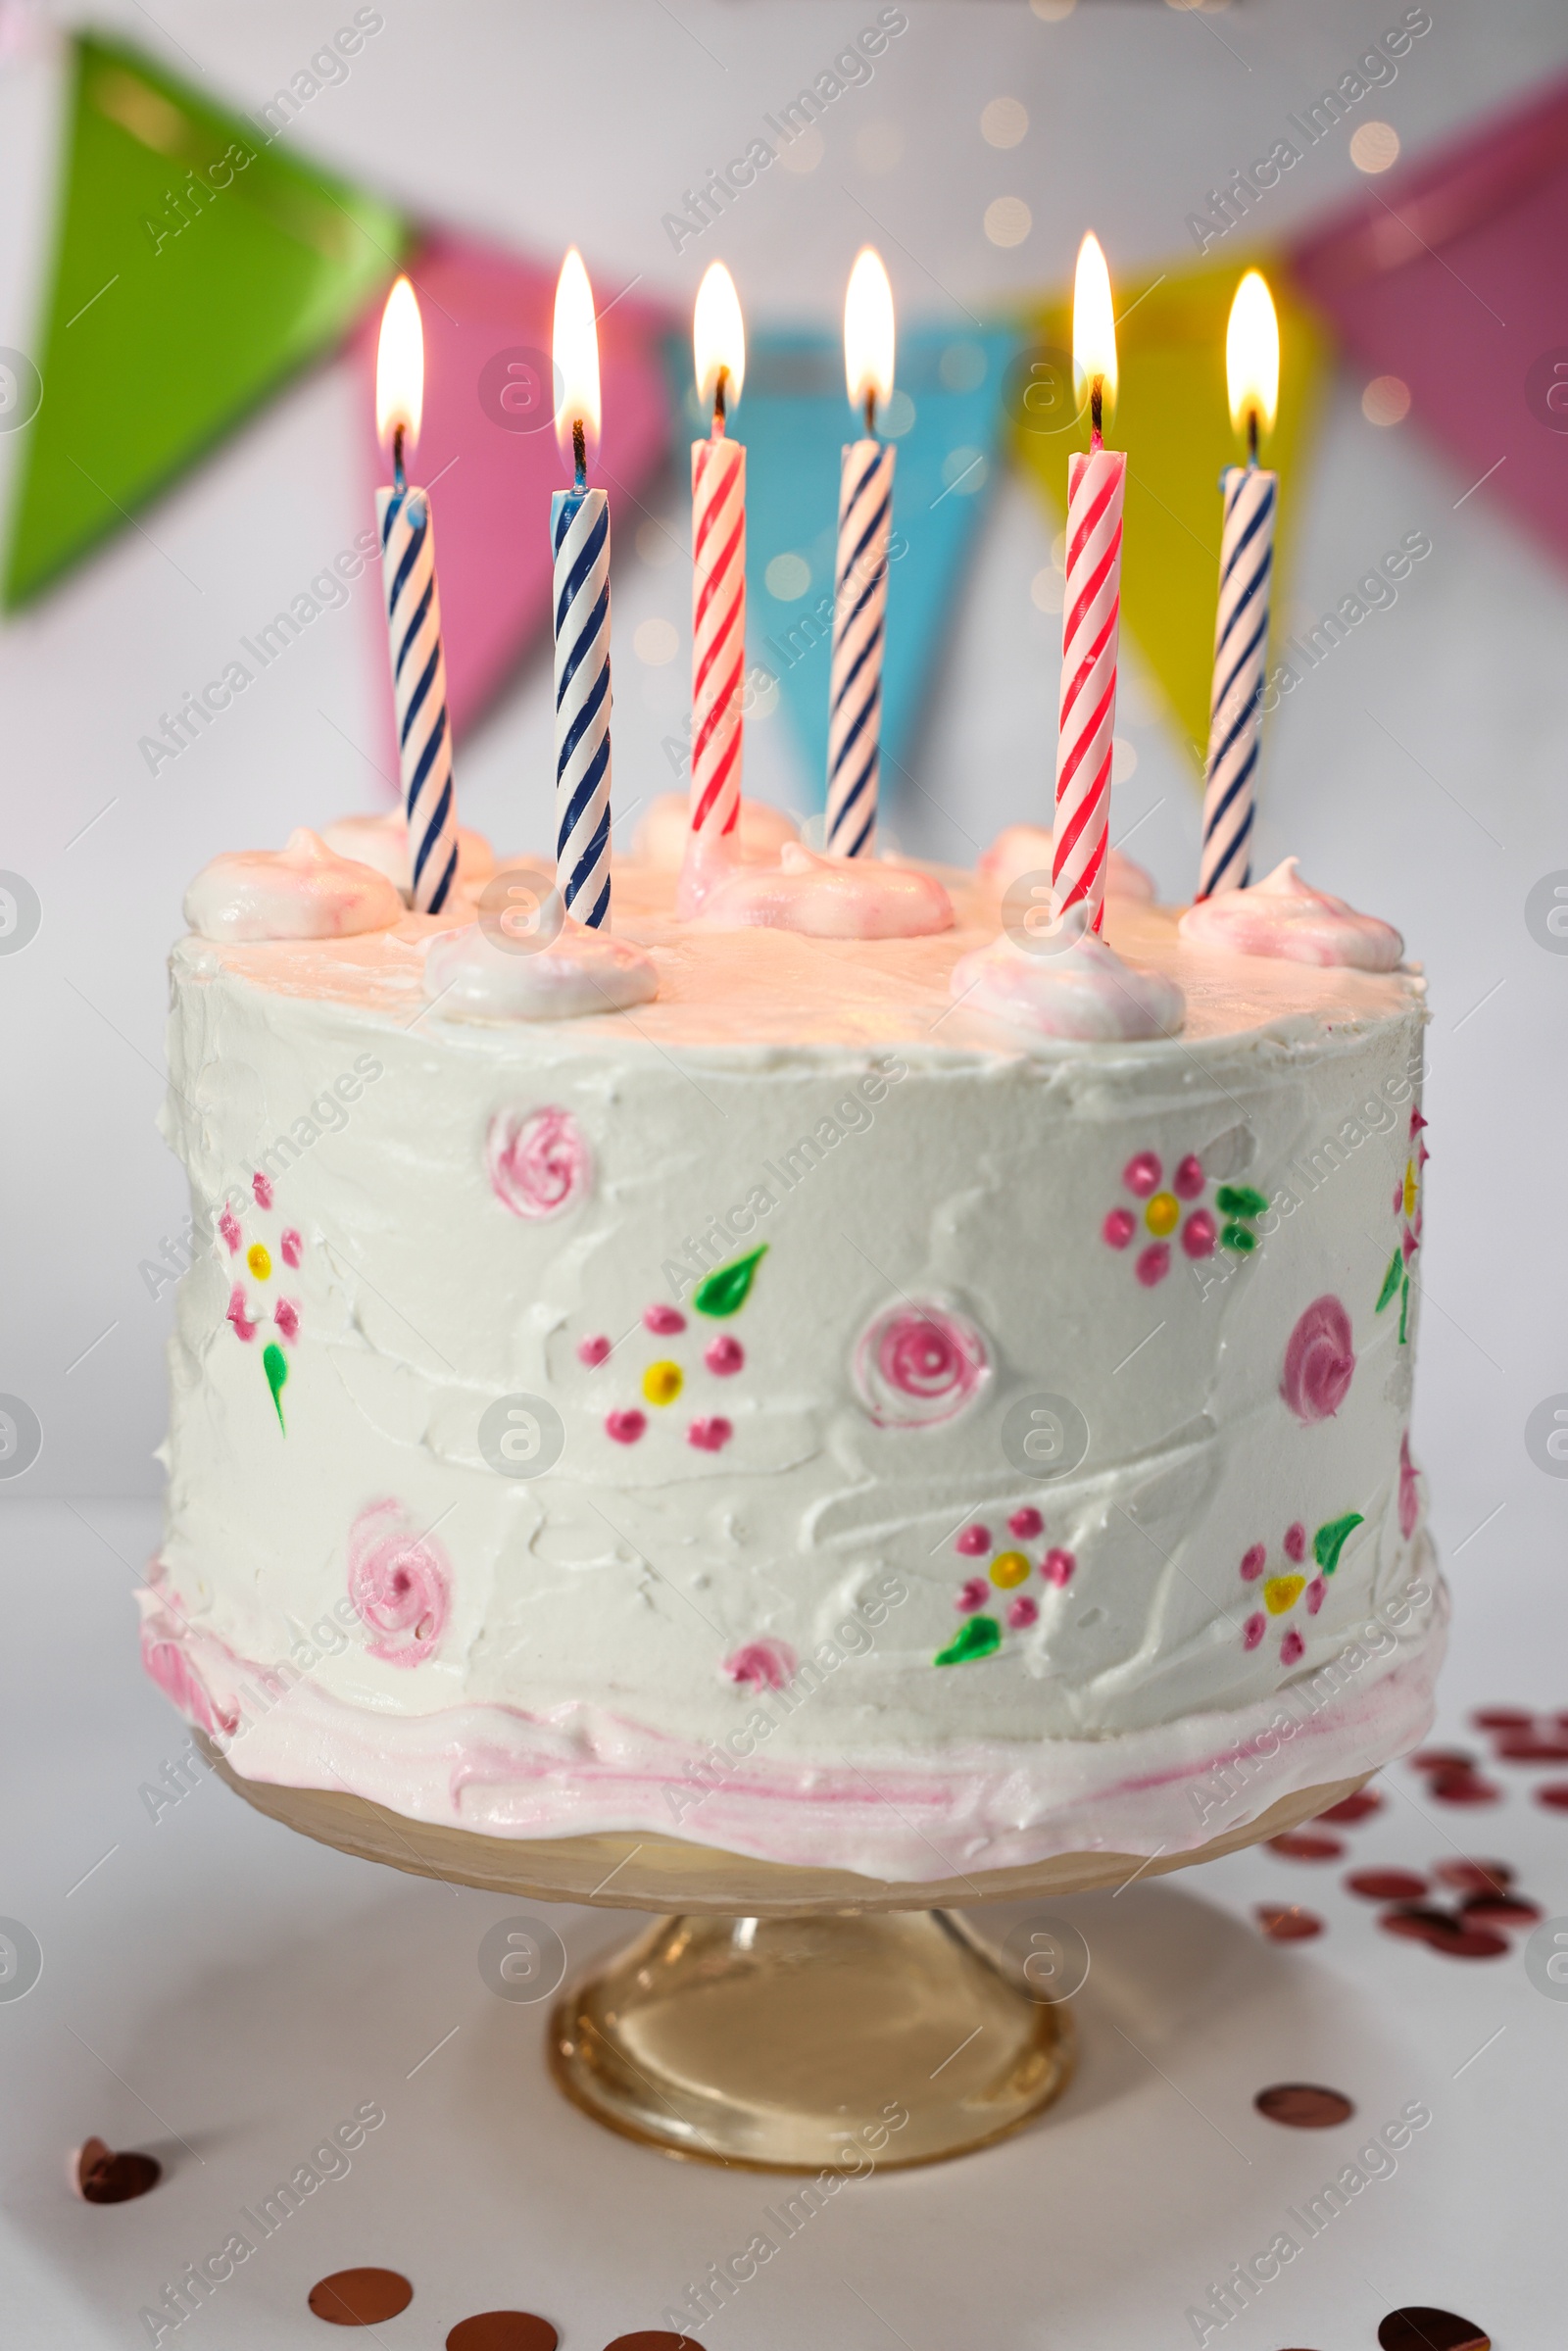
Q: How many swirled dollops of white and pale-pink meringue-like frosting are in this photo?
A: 8